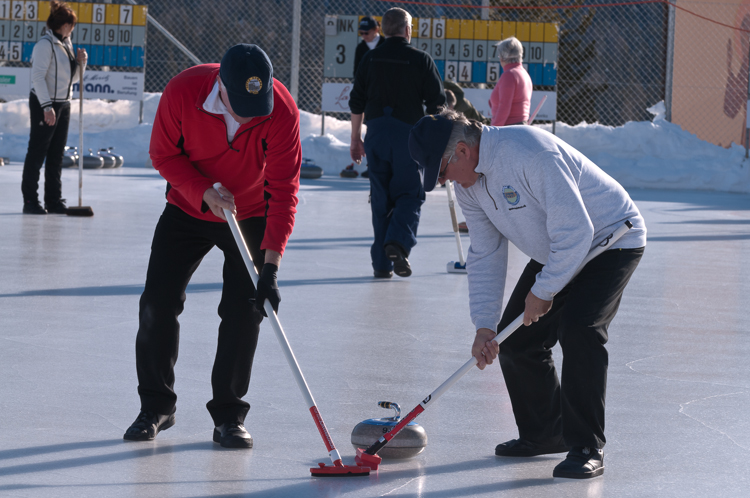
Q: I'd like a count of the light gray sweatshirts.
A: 1